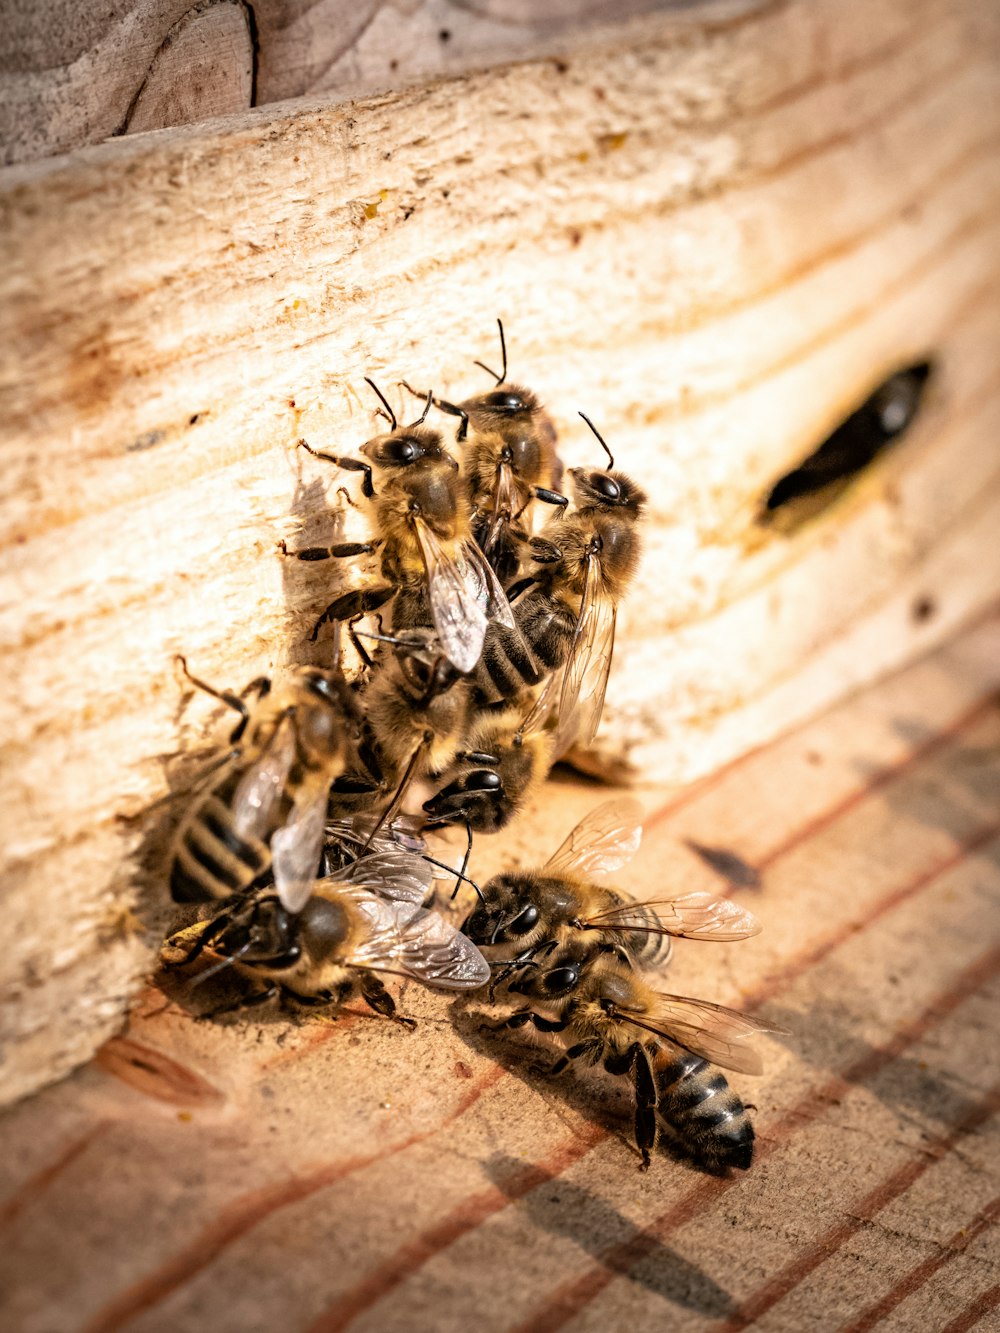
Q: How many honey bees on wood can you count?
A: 9